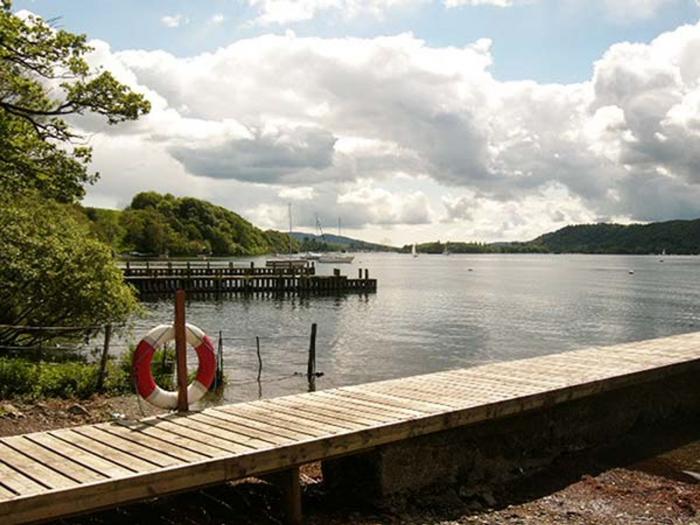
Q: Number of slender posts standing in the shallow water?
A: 3